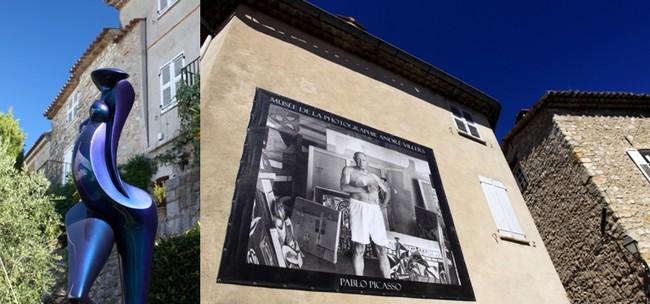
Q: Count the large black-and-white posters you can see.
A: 1